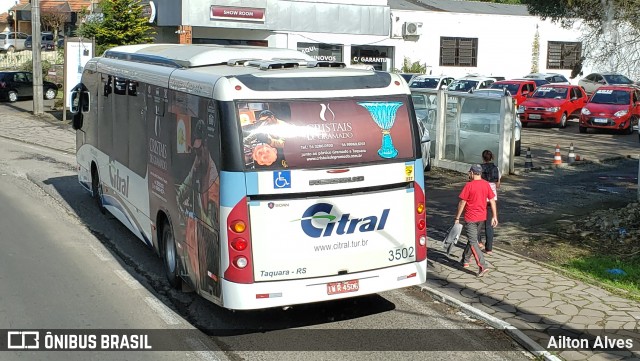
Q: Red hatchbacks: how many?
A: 3